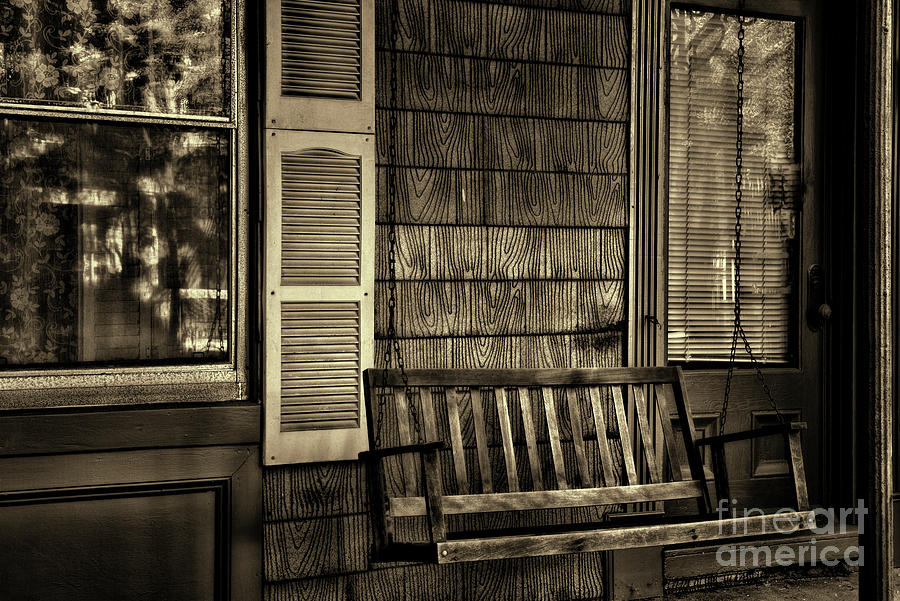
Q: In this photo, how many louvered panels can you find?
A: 3